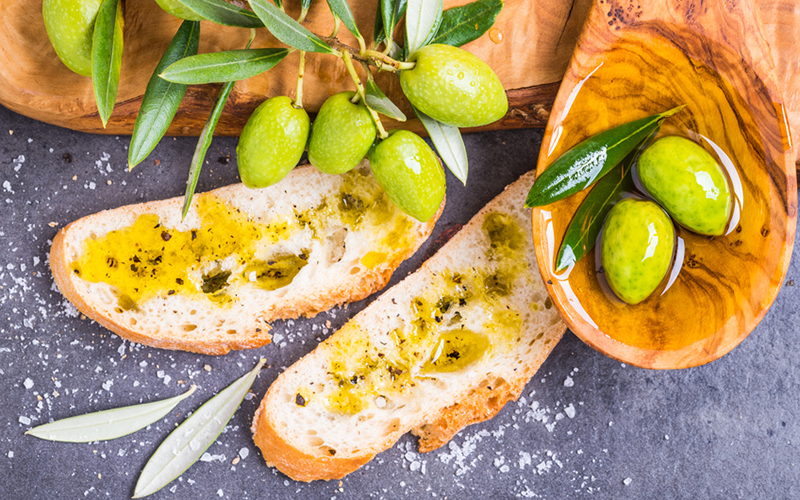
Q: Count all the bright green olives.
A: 8